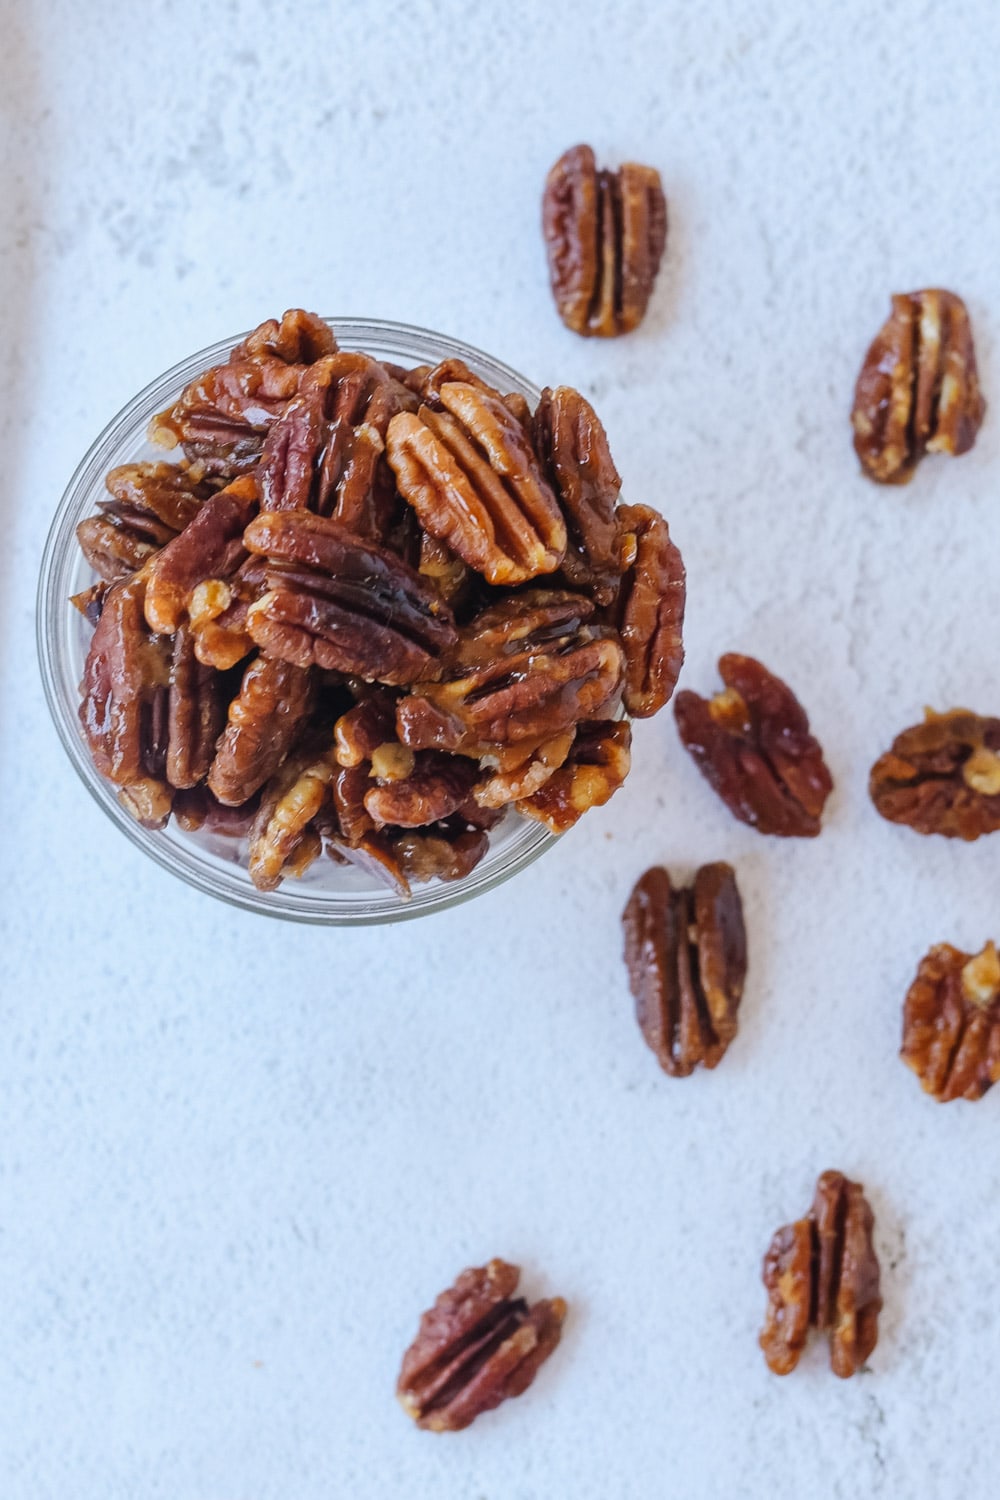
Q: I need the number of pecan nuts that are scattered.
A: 8